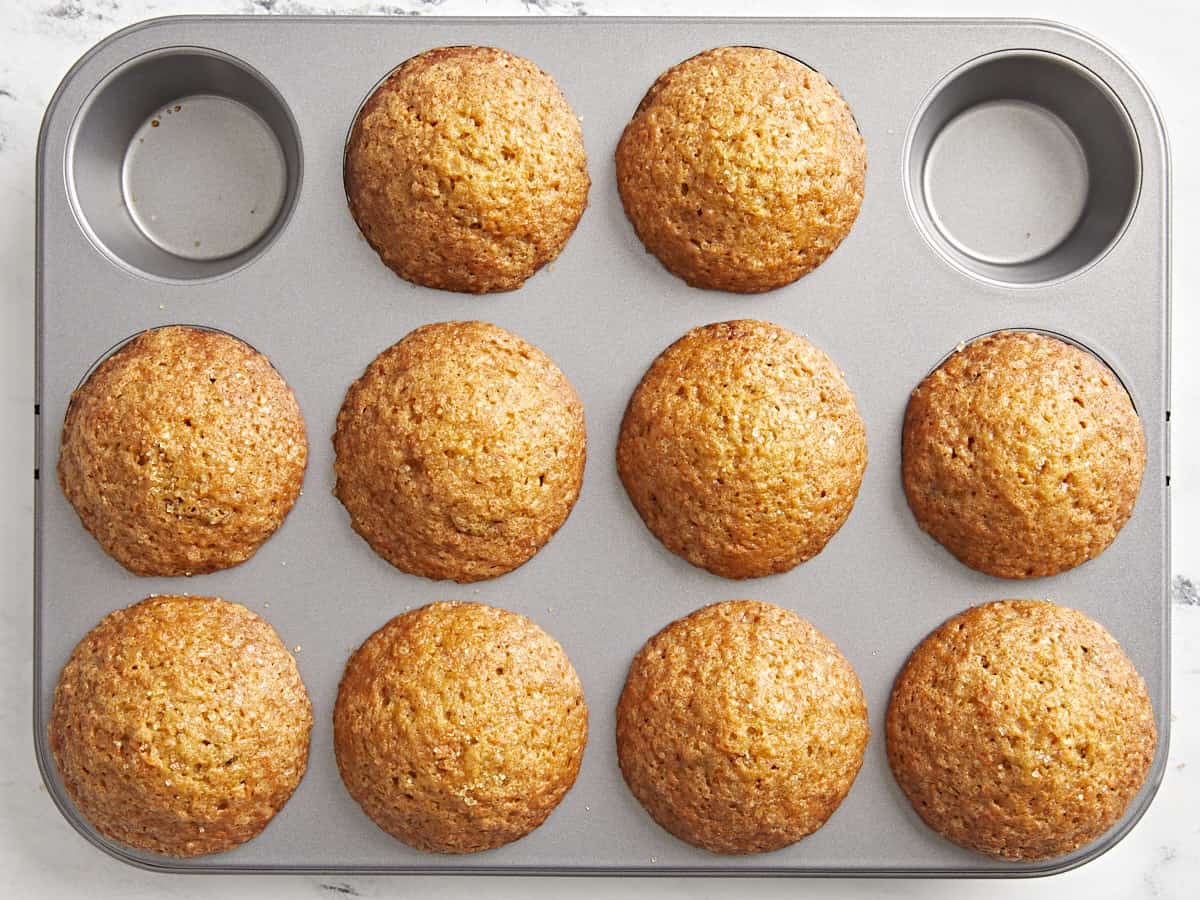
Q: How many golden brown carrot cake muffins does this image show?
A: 10